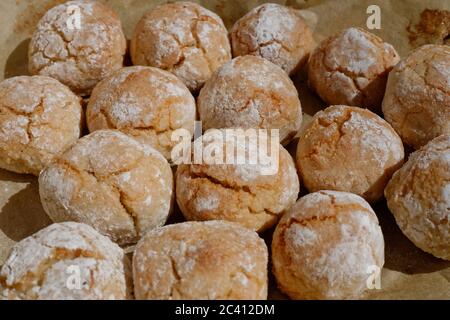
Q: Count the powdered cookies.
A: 15